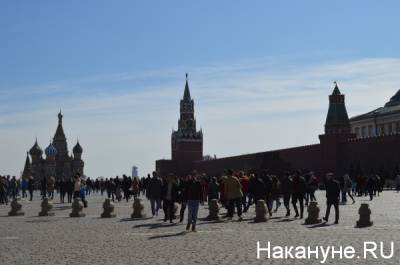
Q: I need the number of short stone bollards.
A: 9